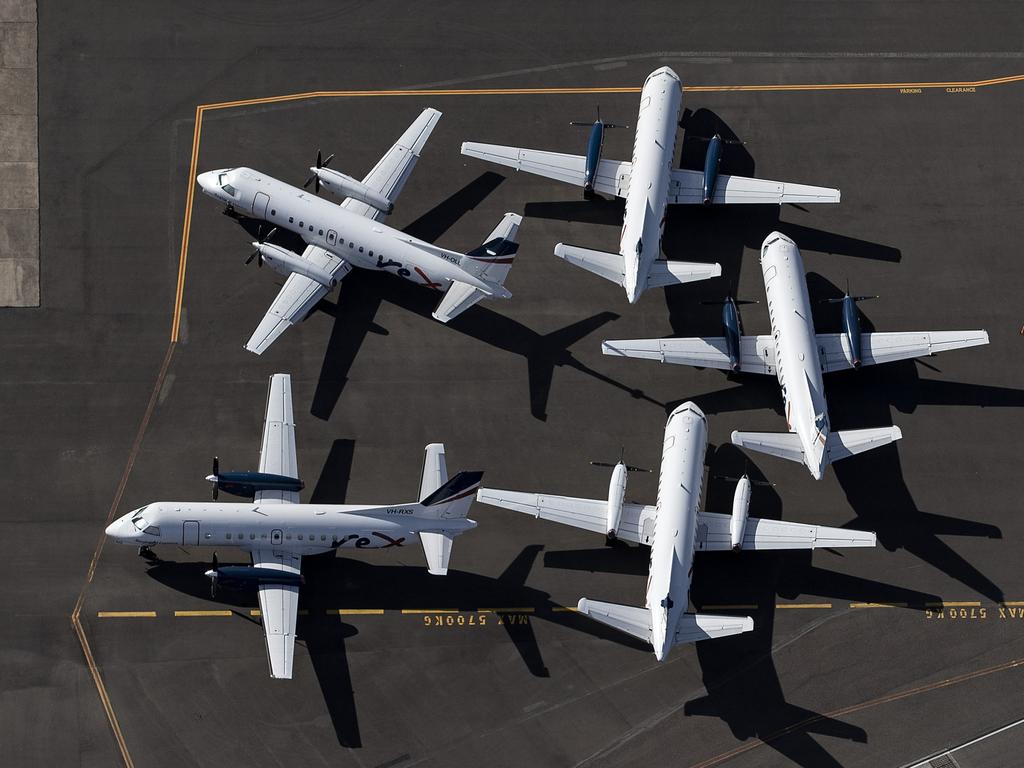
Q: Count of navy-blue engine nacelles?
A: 6